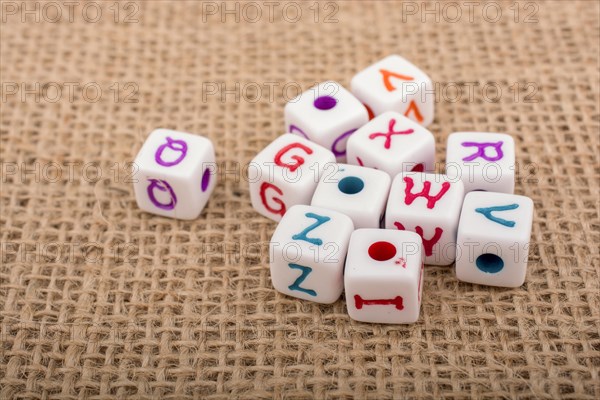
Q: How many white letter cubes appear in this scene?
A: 11